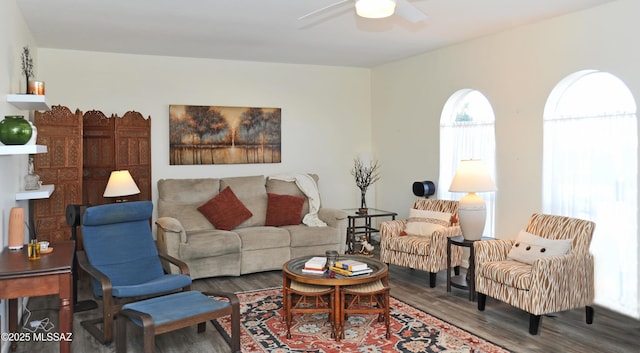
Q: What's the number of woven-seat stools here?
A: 2